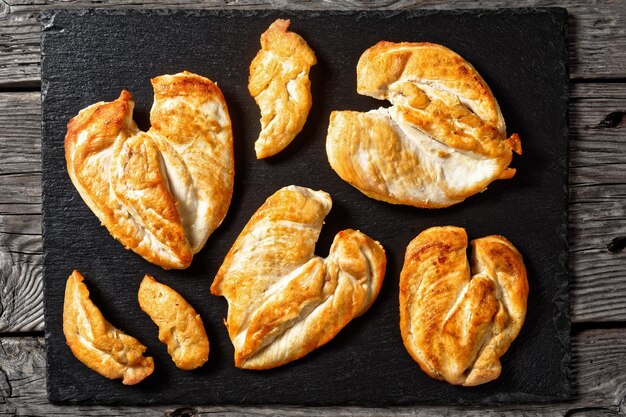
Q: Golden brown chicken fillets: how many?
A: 7